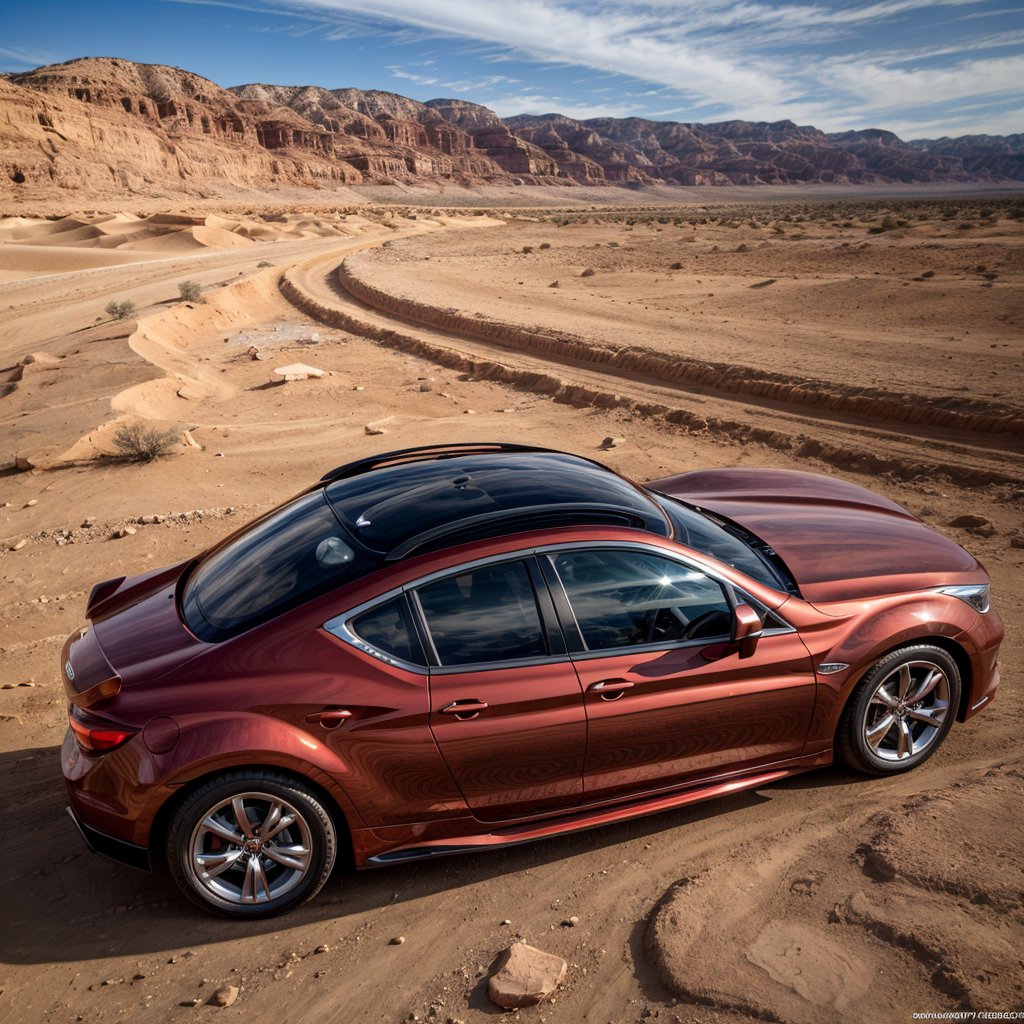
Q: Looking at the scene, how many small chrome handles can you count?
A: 3